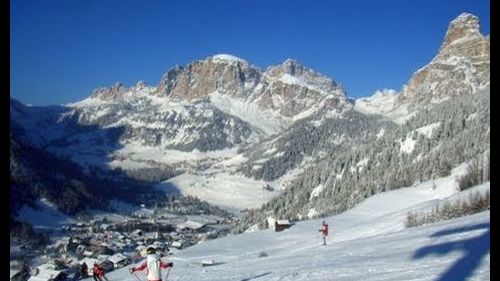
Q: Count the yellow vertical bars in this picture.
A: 0